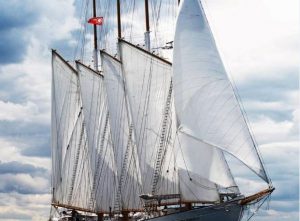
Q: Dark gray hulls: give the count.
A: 1